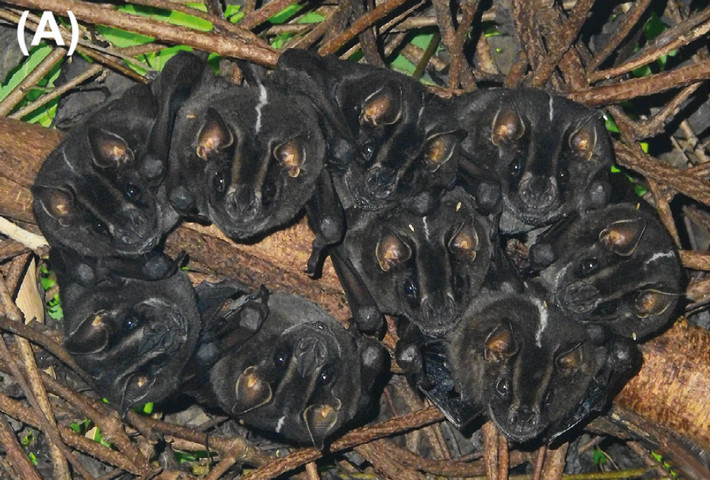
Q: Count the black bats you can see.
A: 9